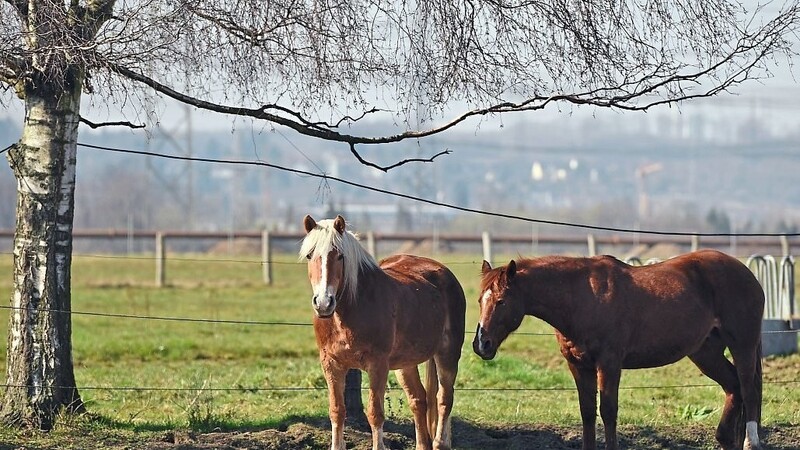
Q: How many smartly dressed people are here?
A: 0